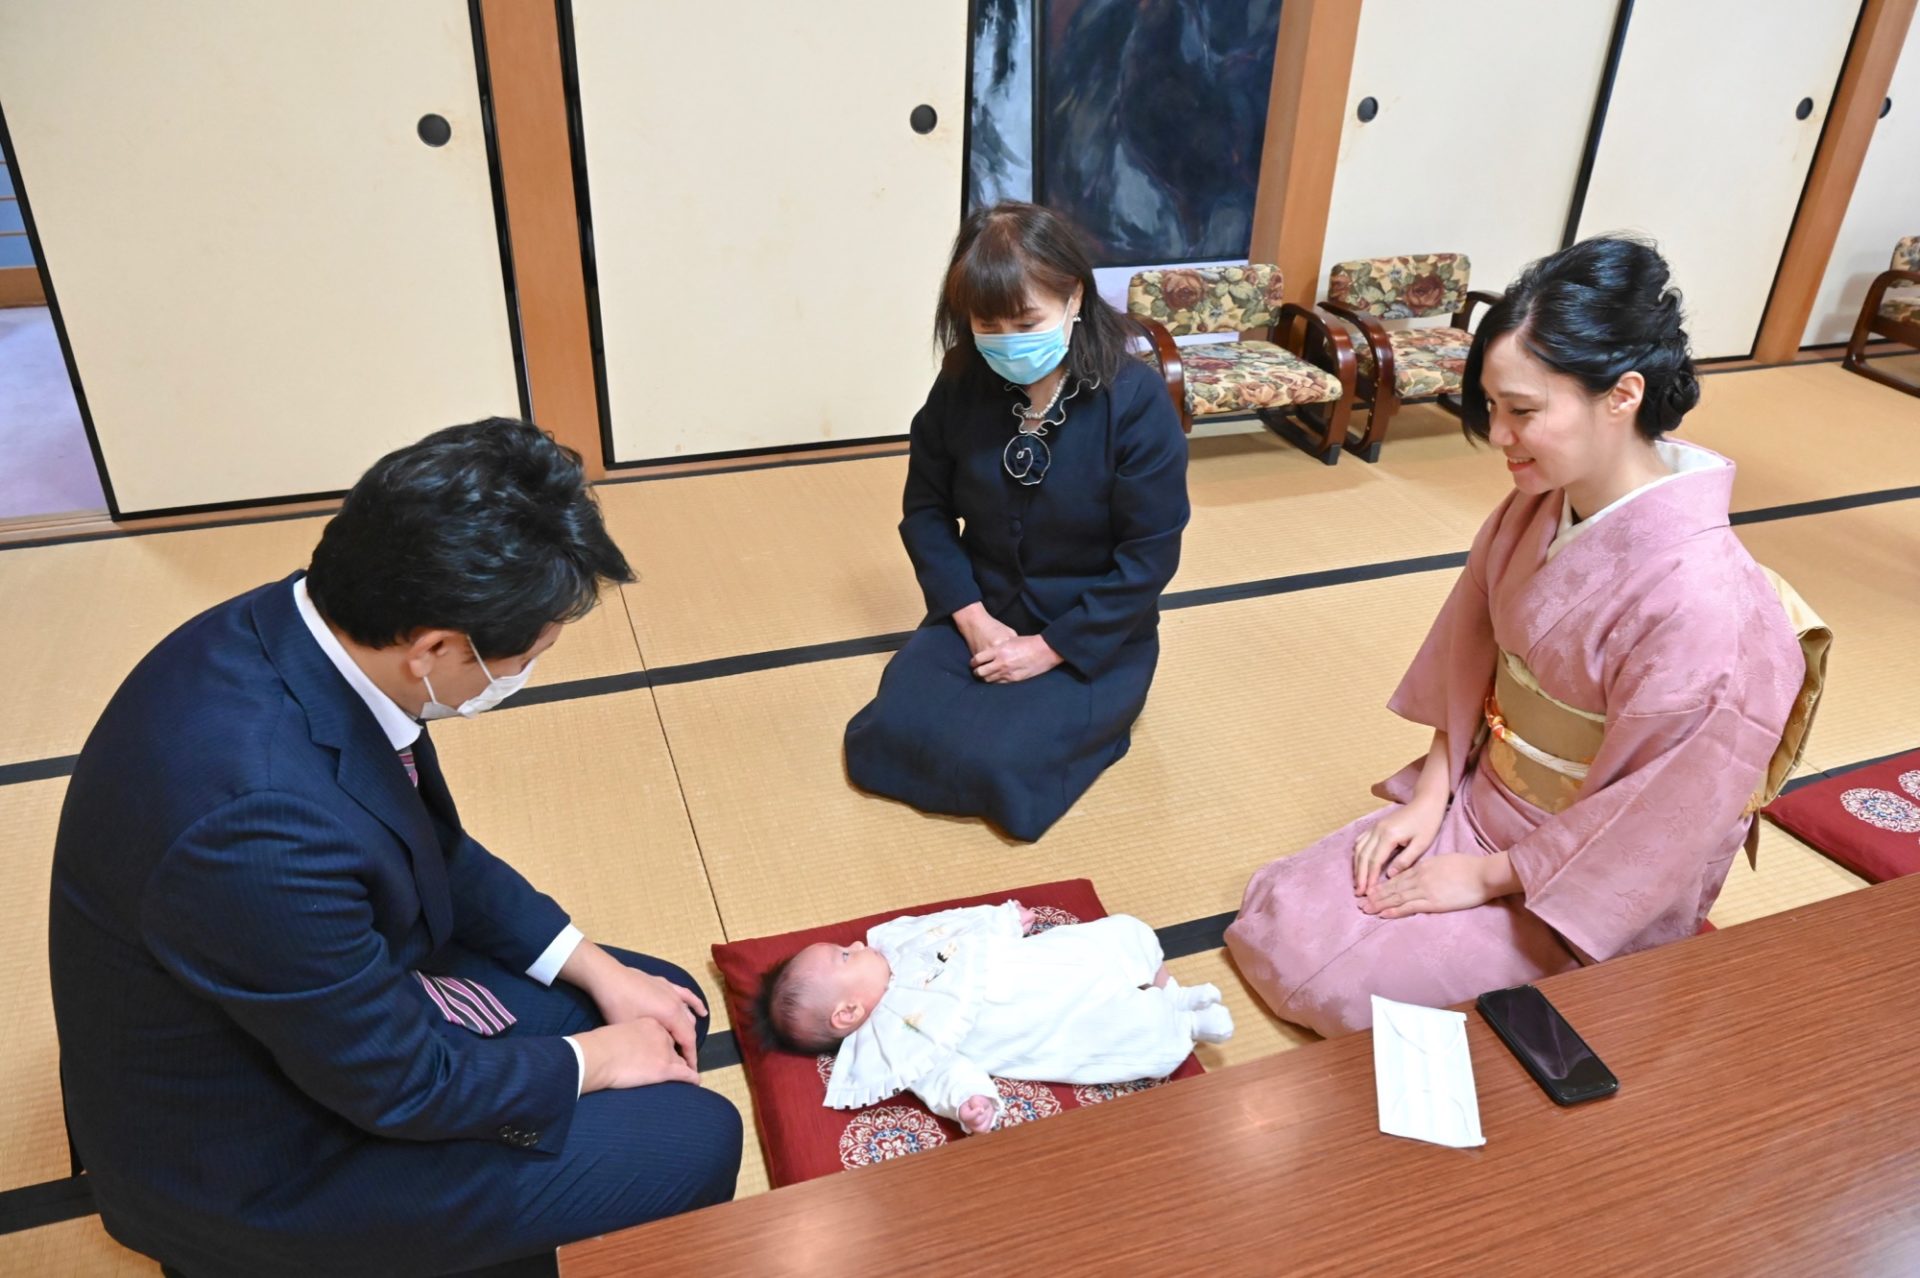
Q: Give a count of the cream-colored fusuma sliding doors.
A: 5